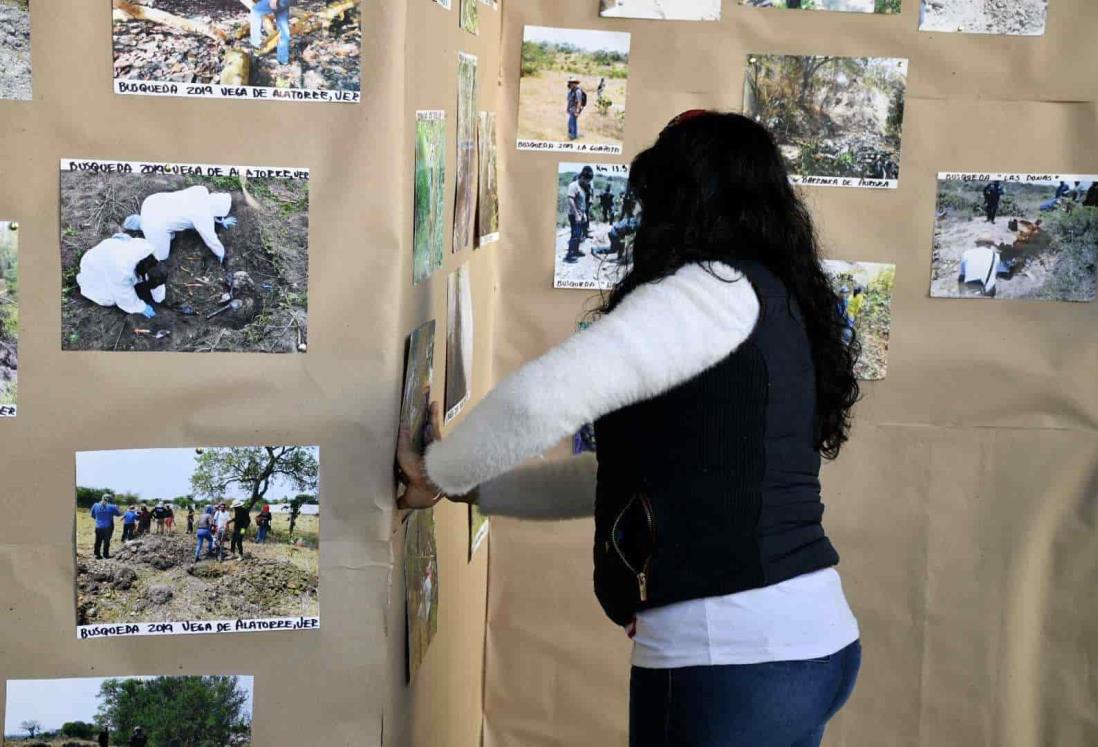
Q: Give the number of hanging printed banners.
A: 0